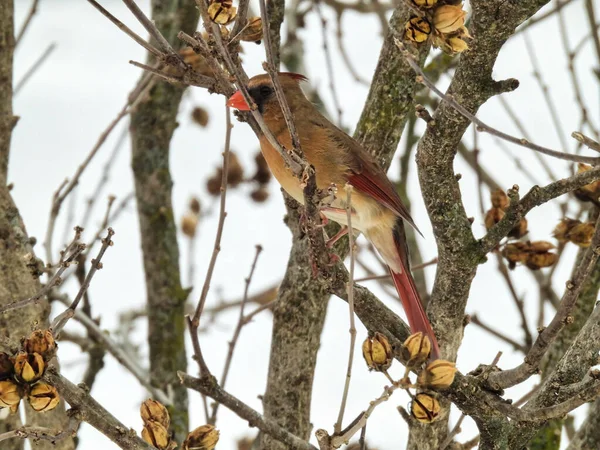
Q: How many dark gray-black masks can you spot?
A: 1